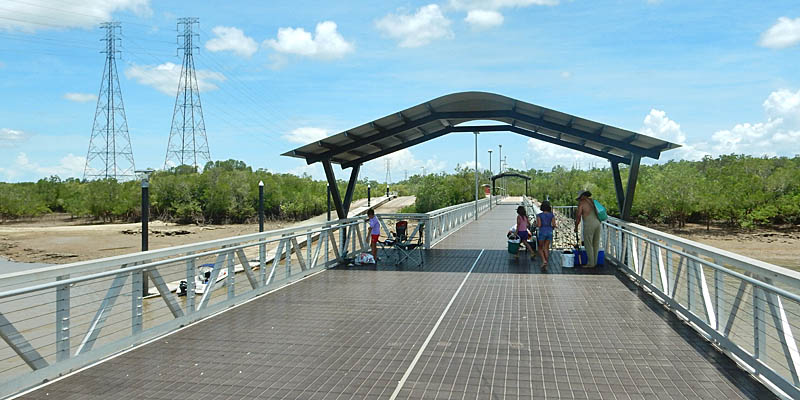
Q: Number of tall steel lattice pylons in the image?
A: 2